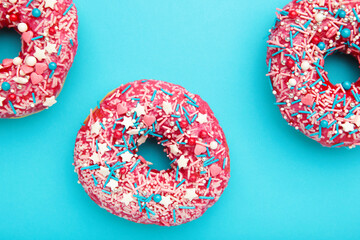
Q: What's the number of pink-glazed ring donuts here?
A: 3